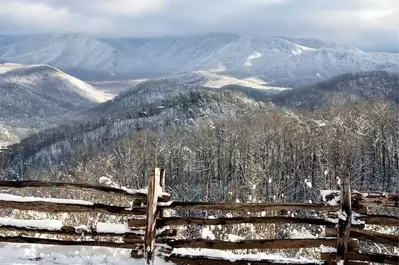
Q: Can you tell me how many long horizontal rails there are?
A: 12